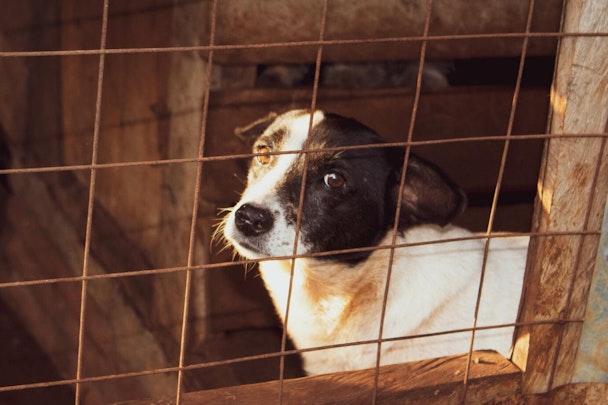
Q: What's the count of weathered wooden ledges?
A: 1